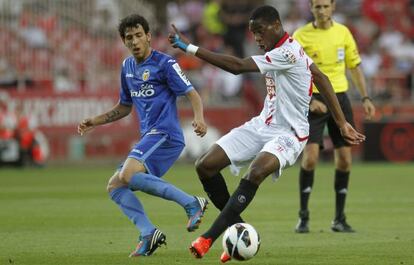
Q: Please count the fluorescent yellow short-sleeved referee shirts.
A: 1